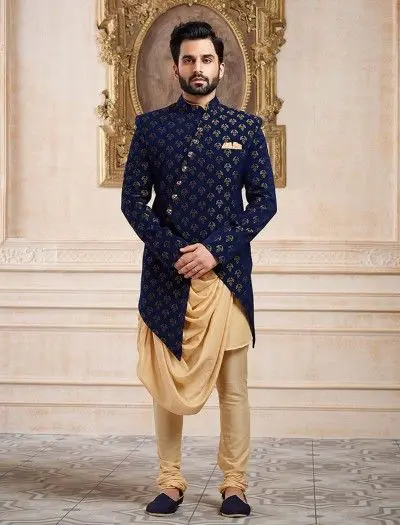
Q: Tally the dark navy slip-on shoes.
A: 2